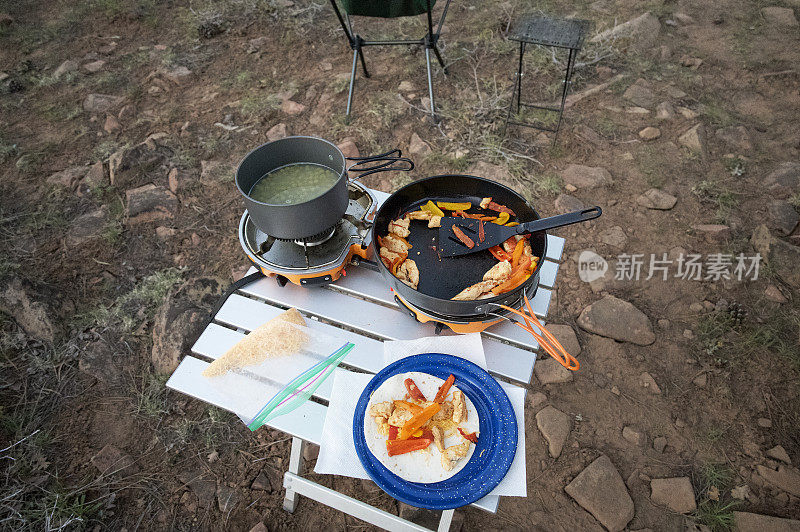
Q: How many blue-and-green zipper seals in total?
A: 1